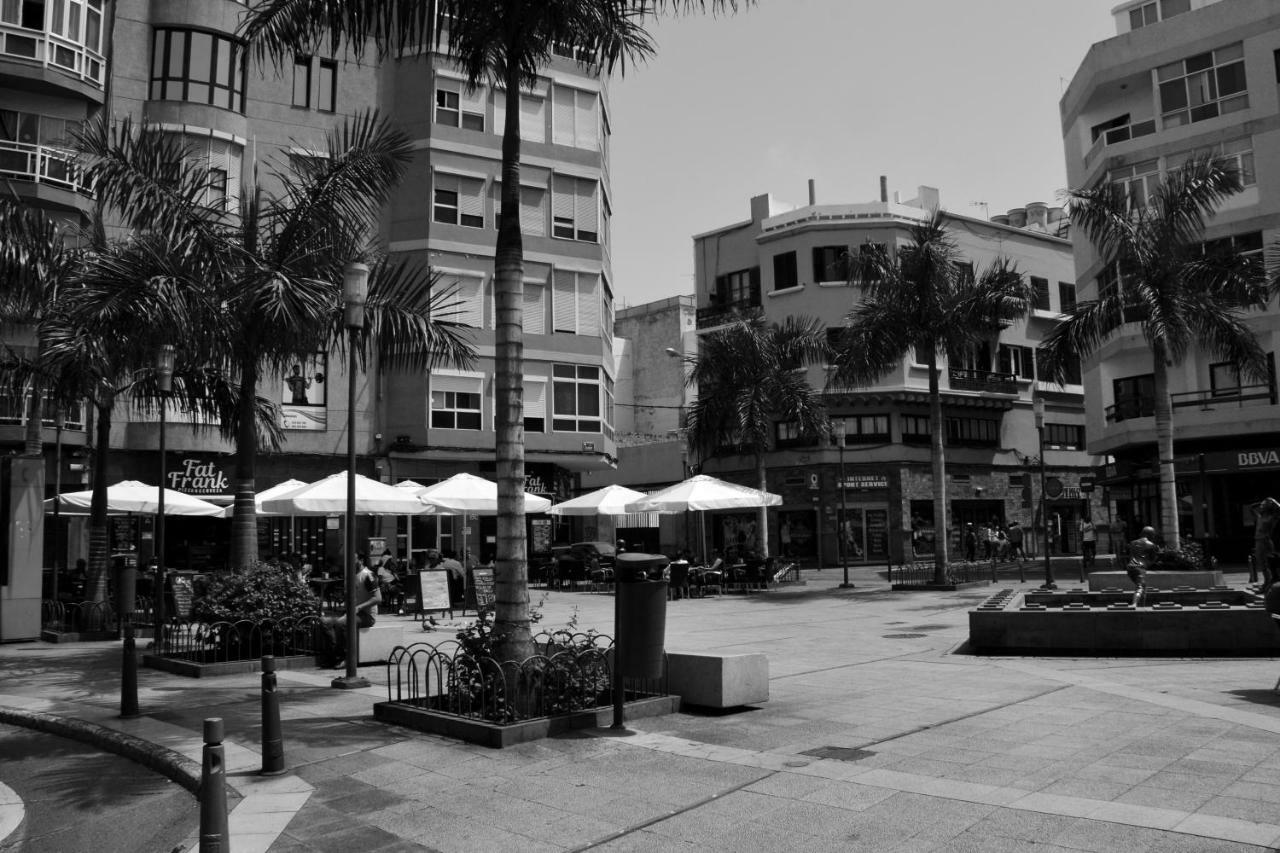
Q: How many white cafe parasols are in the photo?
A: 7